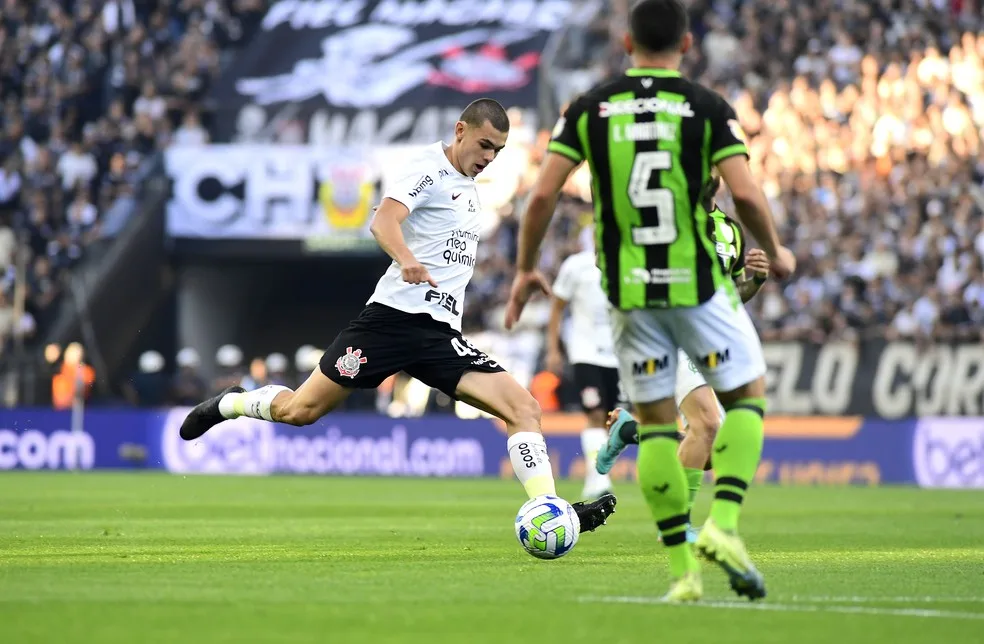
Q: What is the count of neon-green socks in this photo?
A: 3